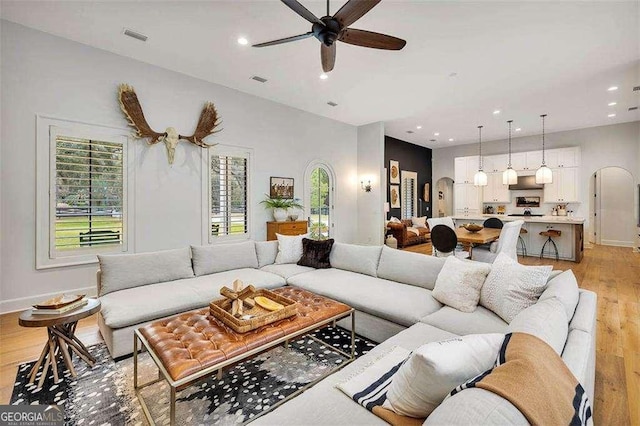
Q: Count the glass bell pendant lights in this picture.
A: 3